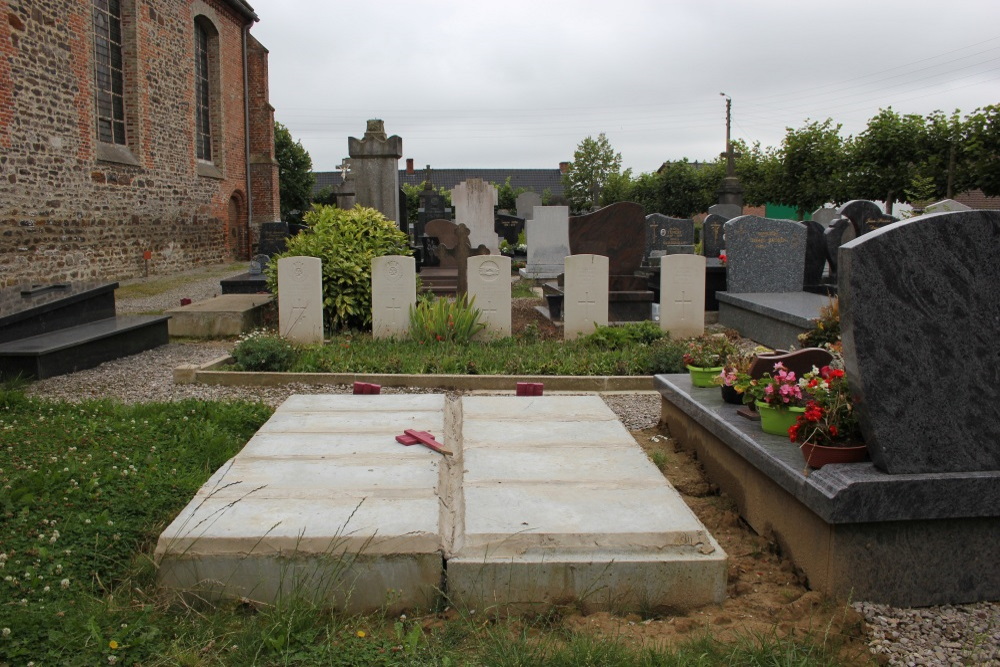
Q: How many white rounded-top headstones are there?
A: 5